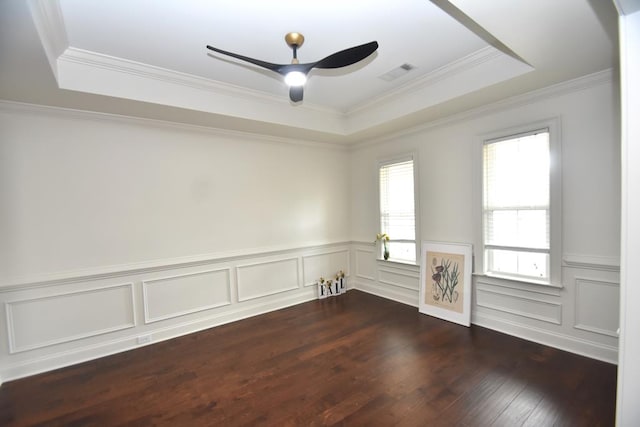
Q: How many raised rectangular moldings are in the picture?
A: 8